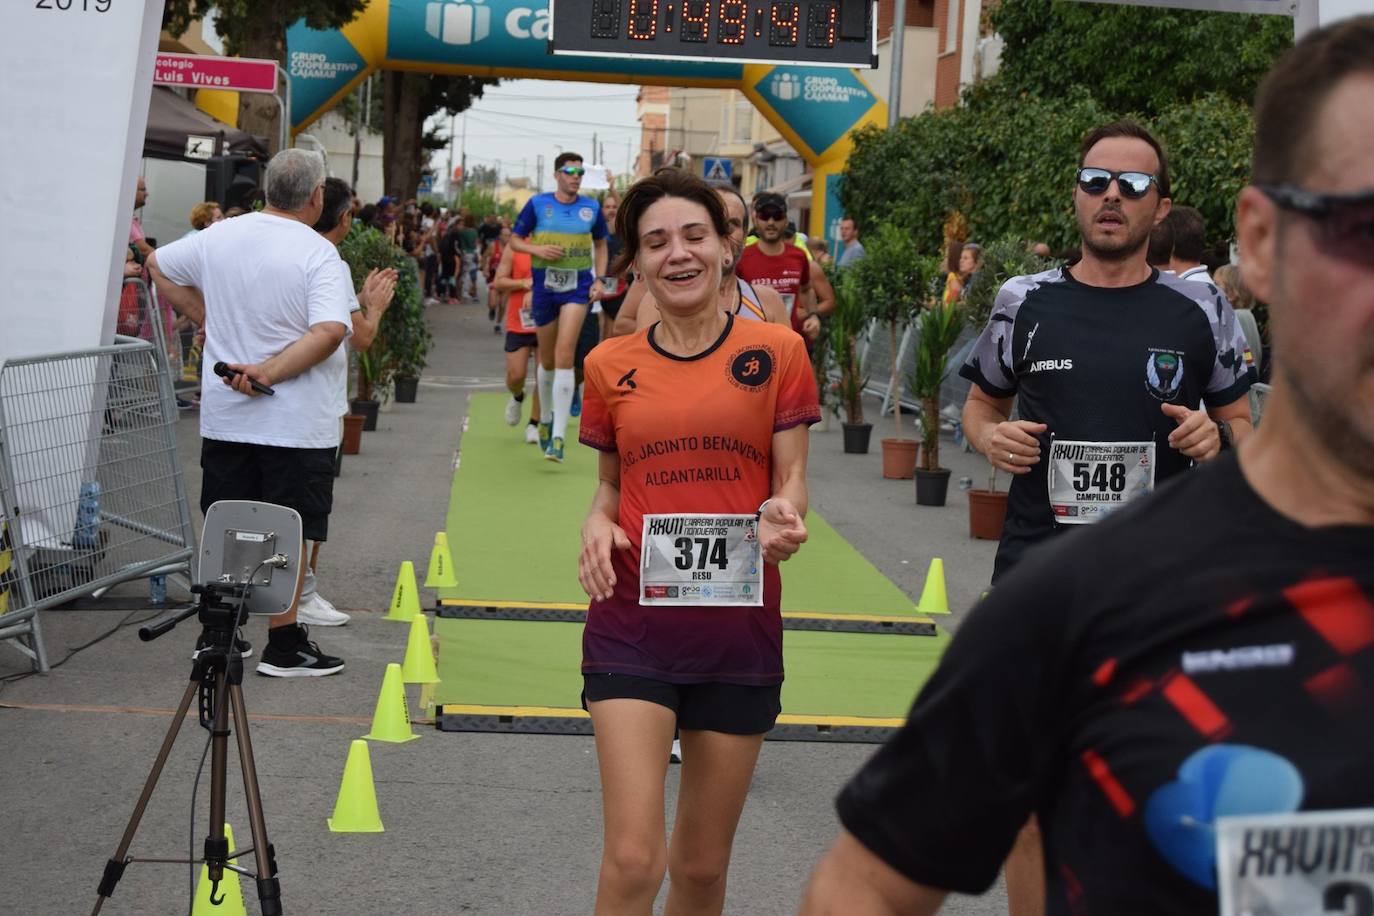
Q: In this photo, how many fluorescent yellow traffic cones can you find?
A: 7